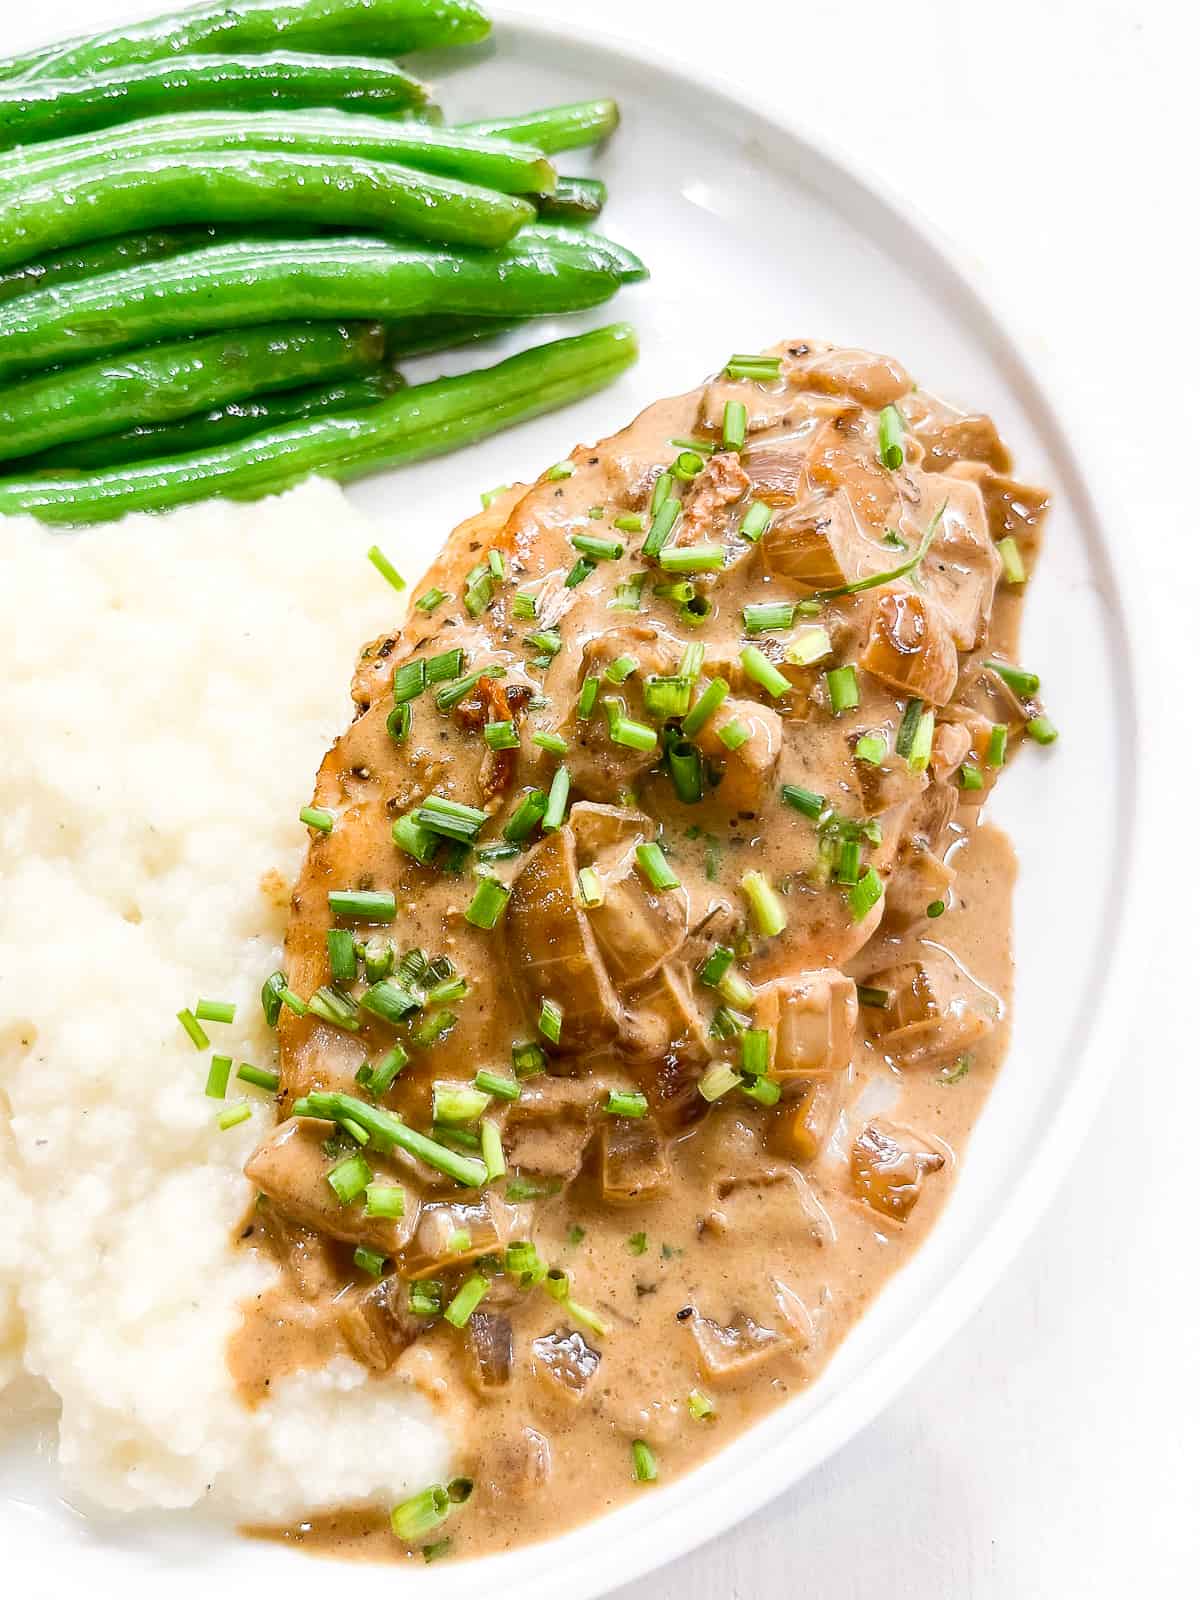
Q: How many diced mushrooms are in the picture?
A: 0